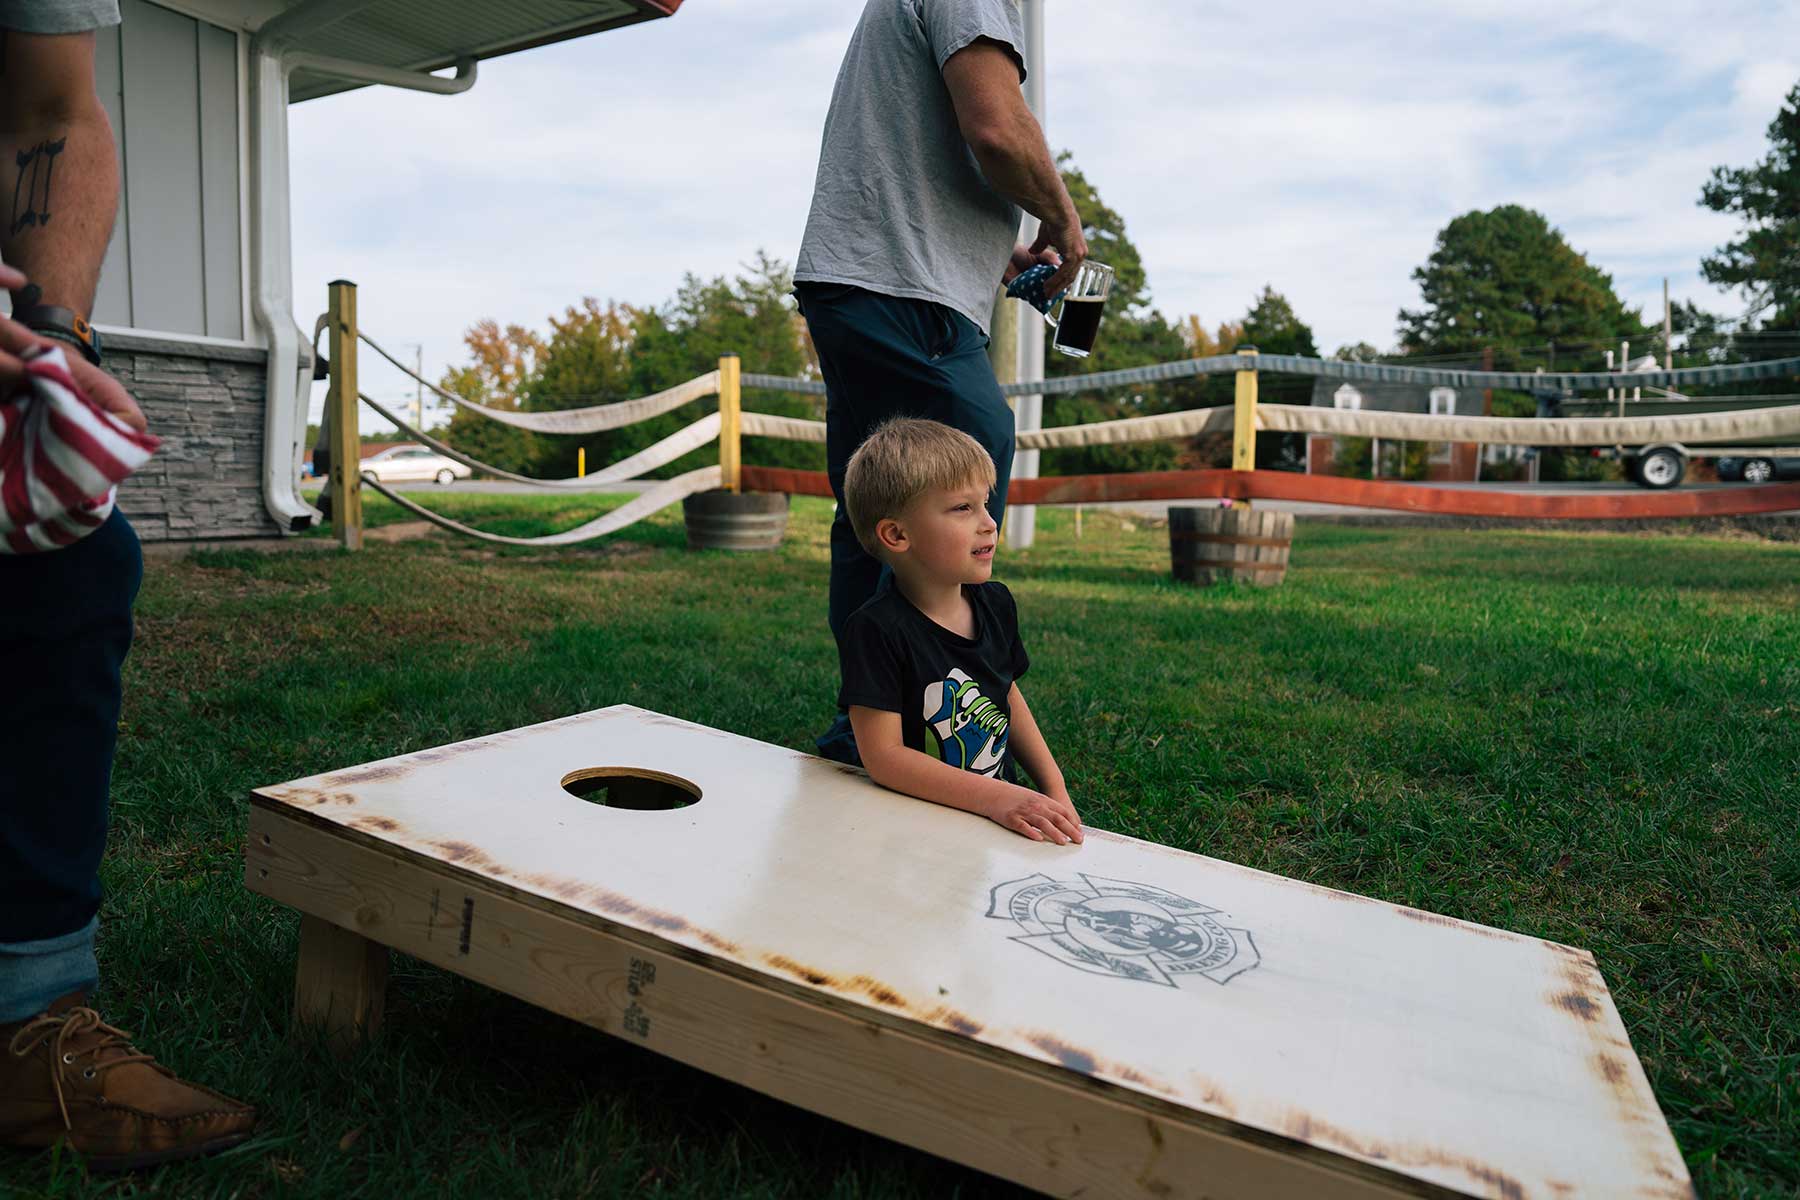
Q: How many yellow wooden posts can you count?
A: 3